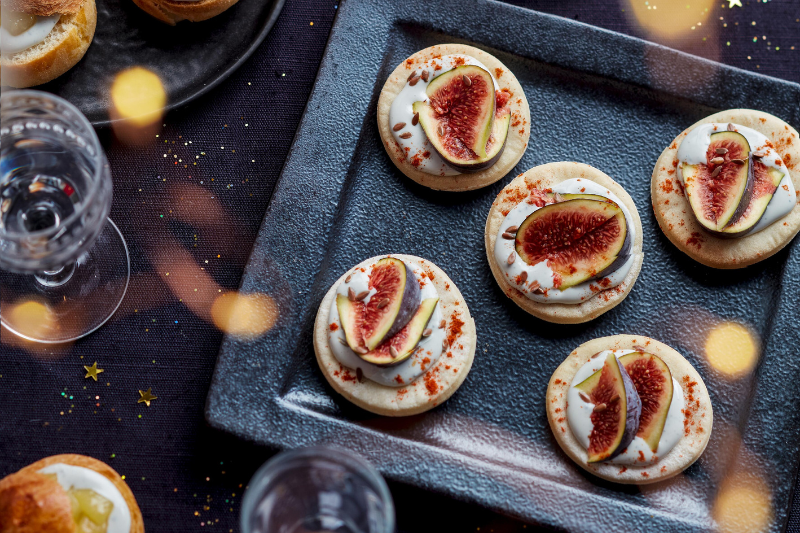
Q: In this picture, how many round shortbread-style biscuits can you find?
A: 5